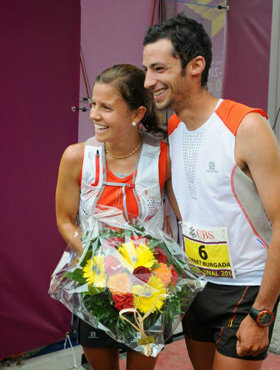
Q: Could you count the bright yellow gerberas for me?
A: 3